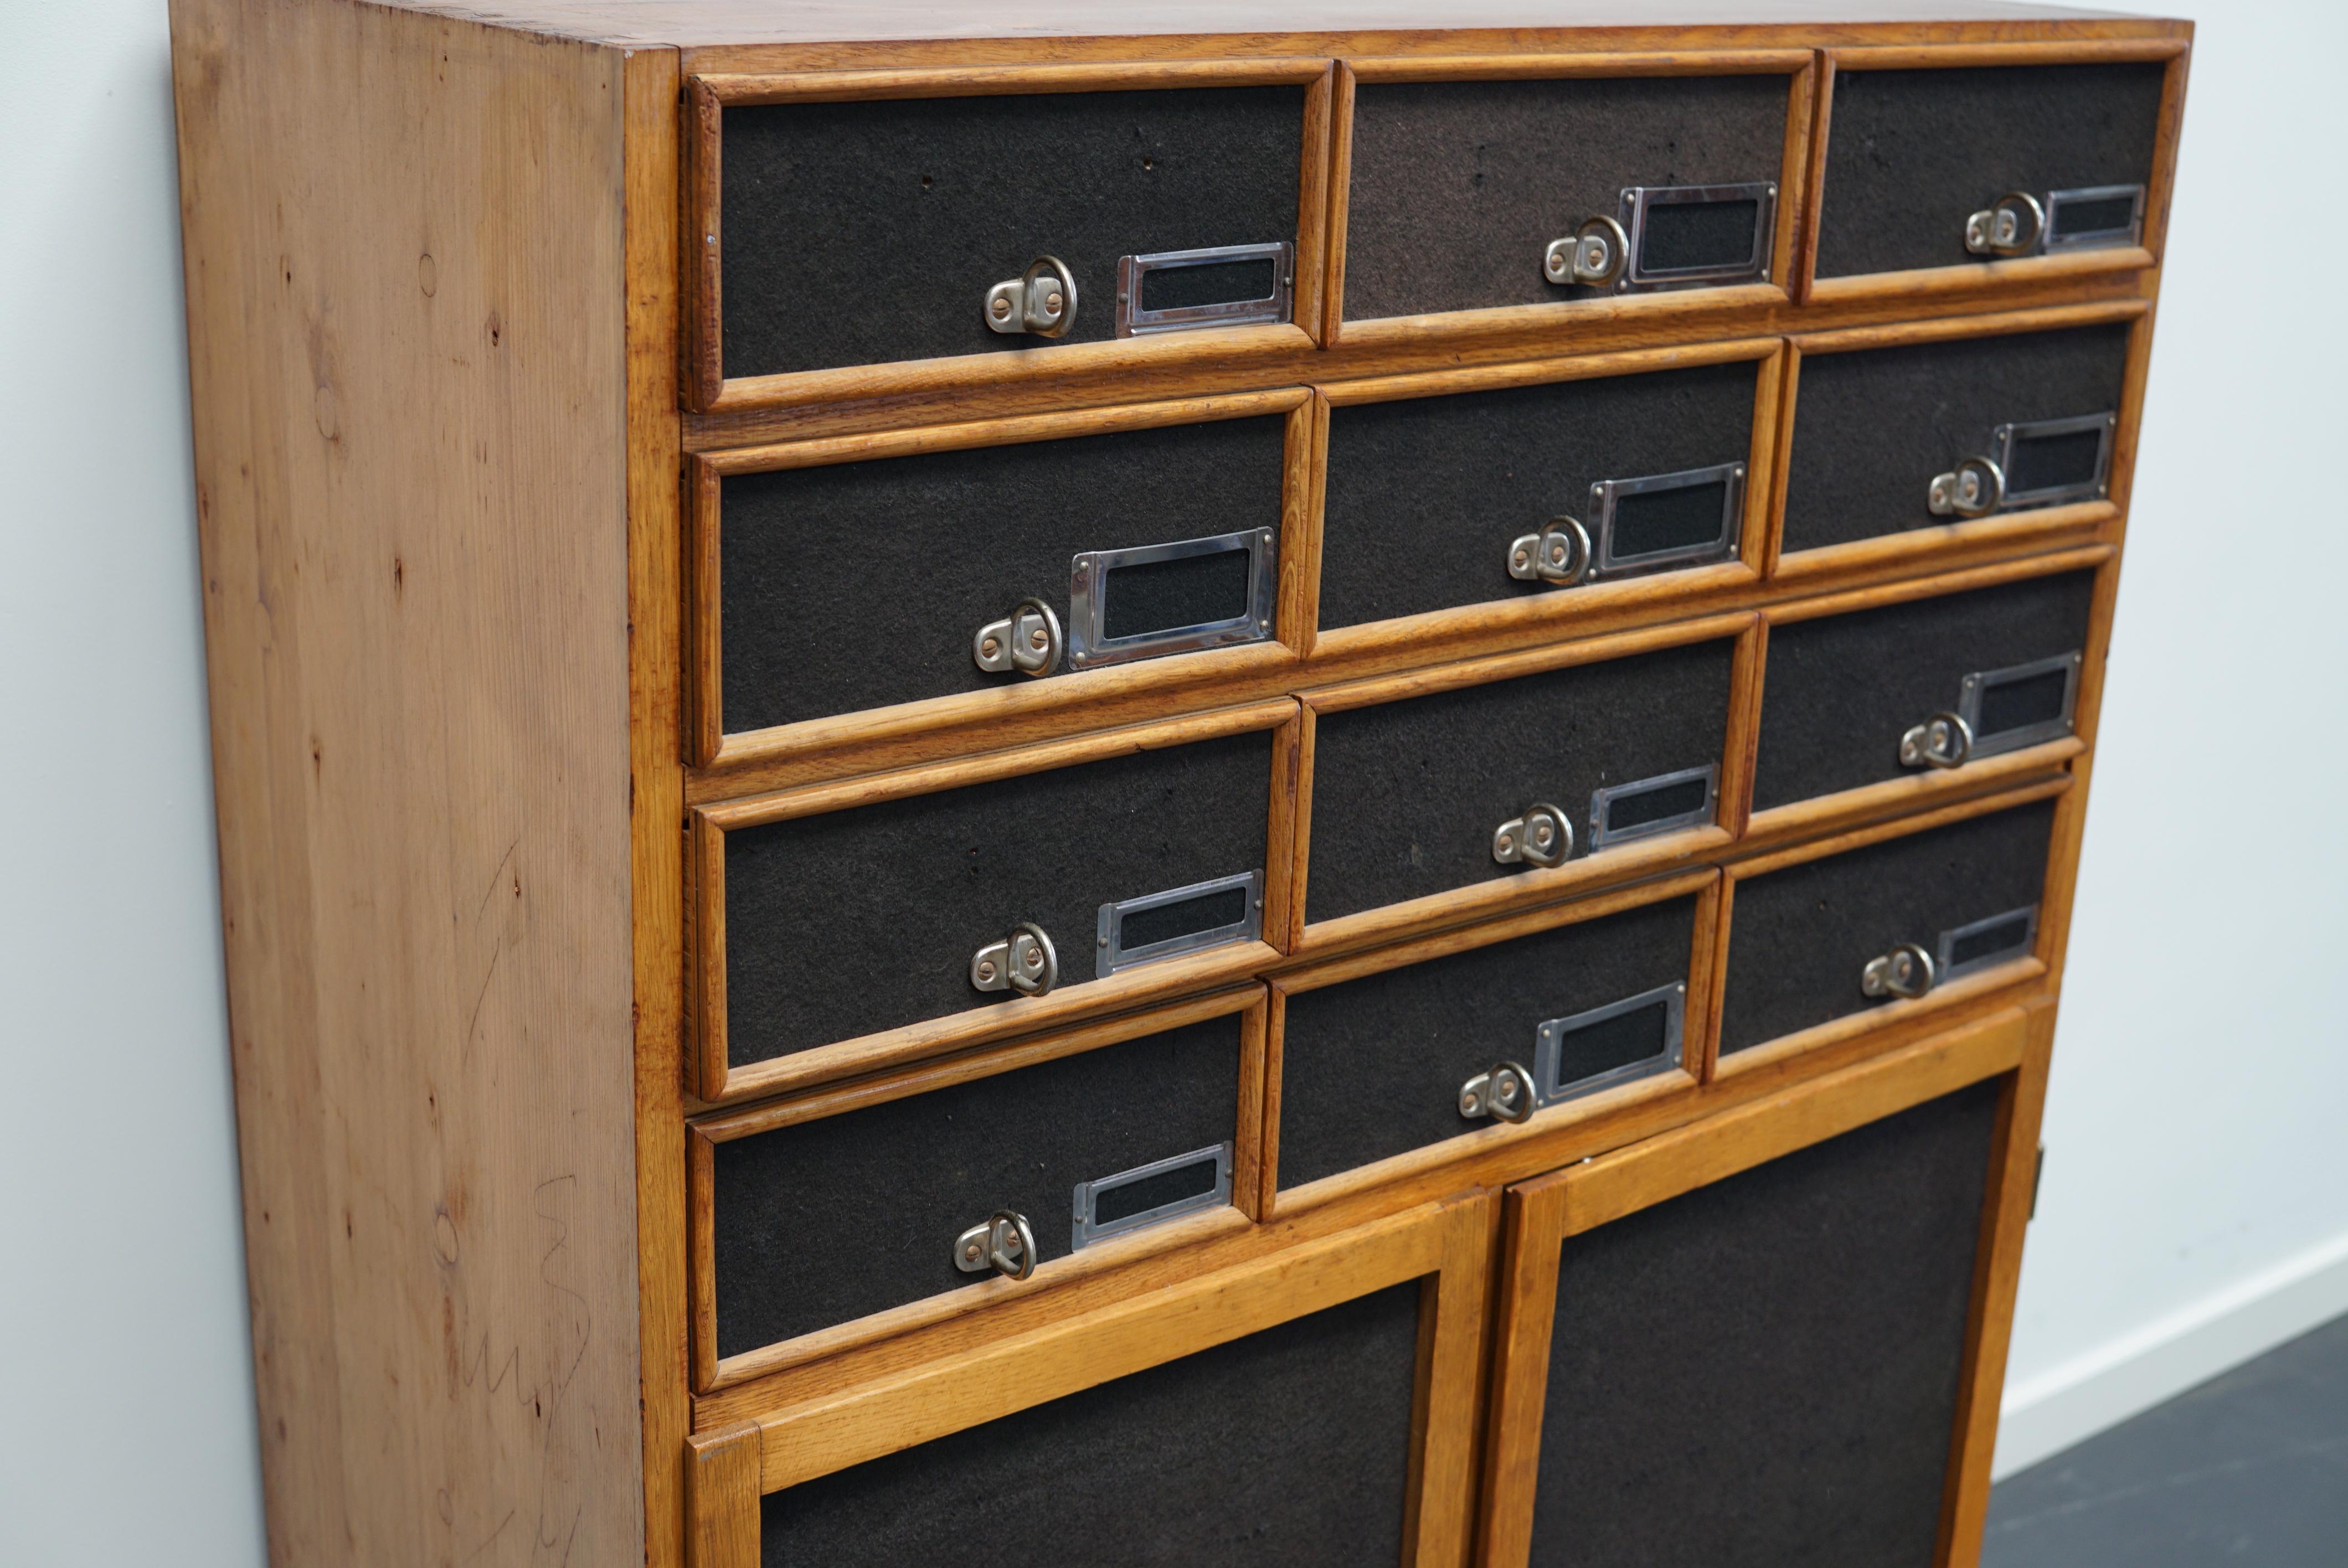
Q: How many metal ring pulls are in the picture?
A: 12